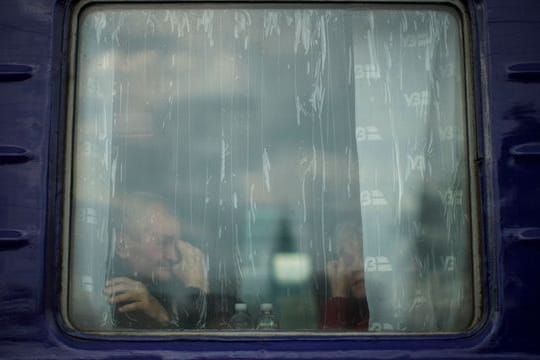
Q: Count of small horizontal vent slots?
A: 6